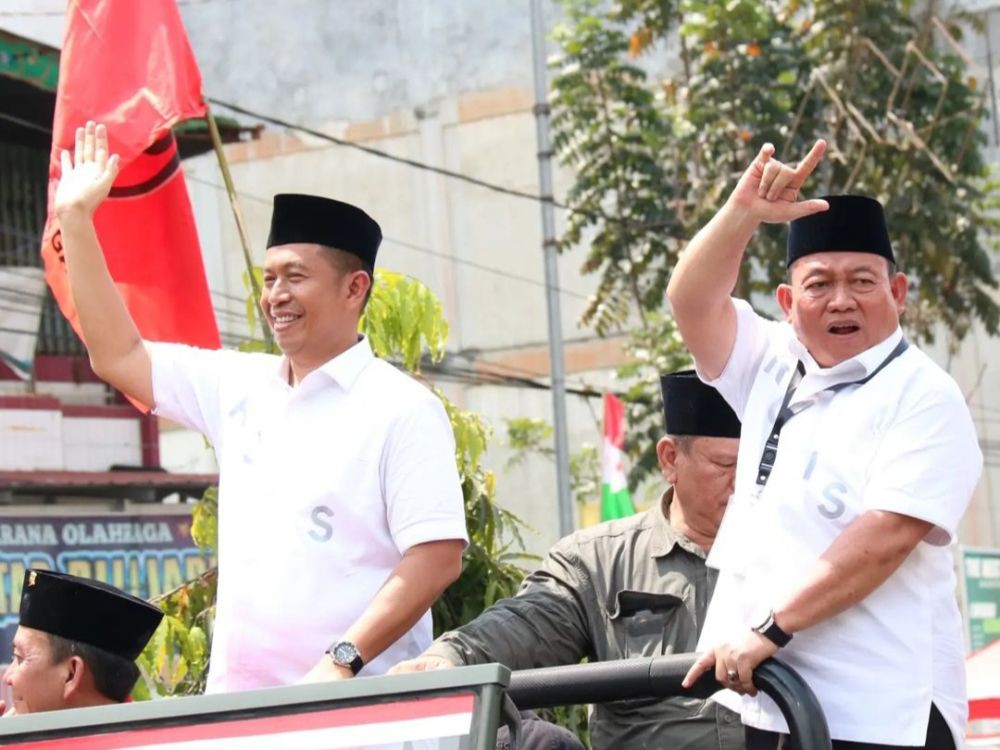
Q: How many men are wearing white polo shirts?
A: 2